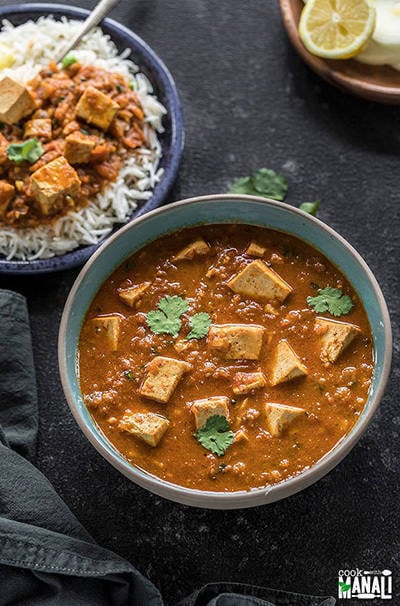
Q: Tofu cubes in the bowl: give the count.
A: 13